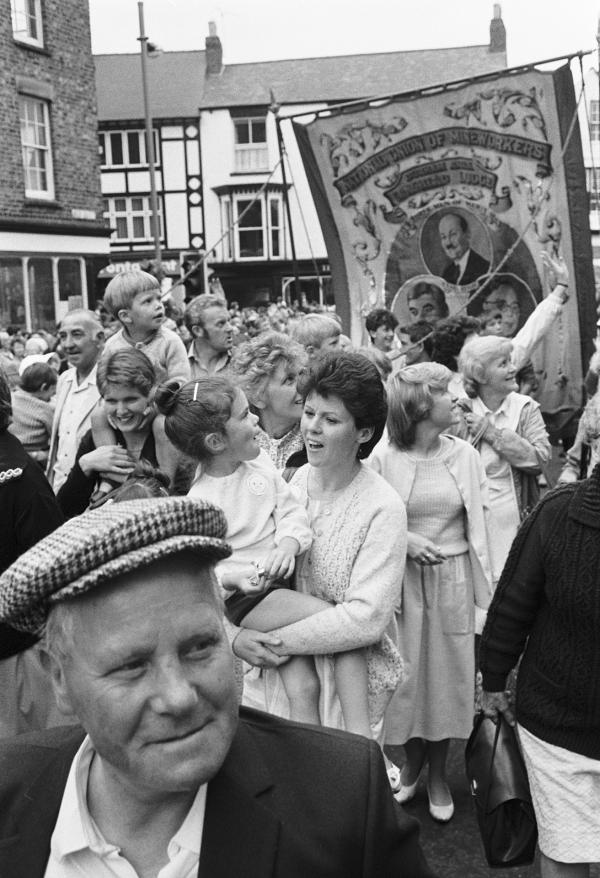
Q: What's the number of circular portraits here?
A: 3